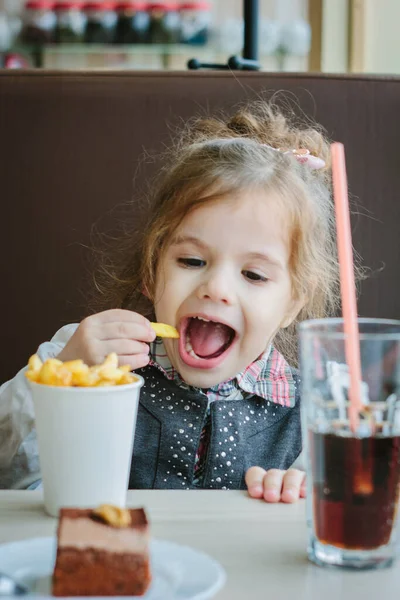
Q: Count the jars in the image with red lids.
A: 6